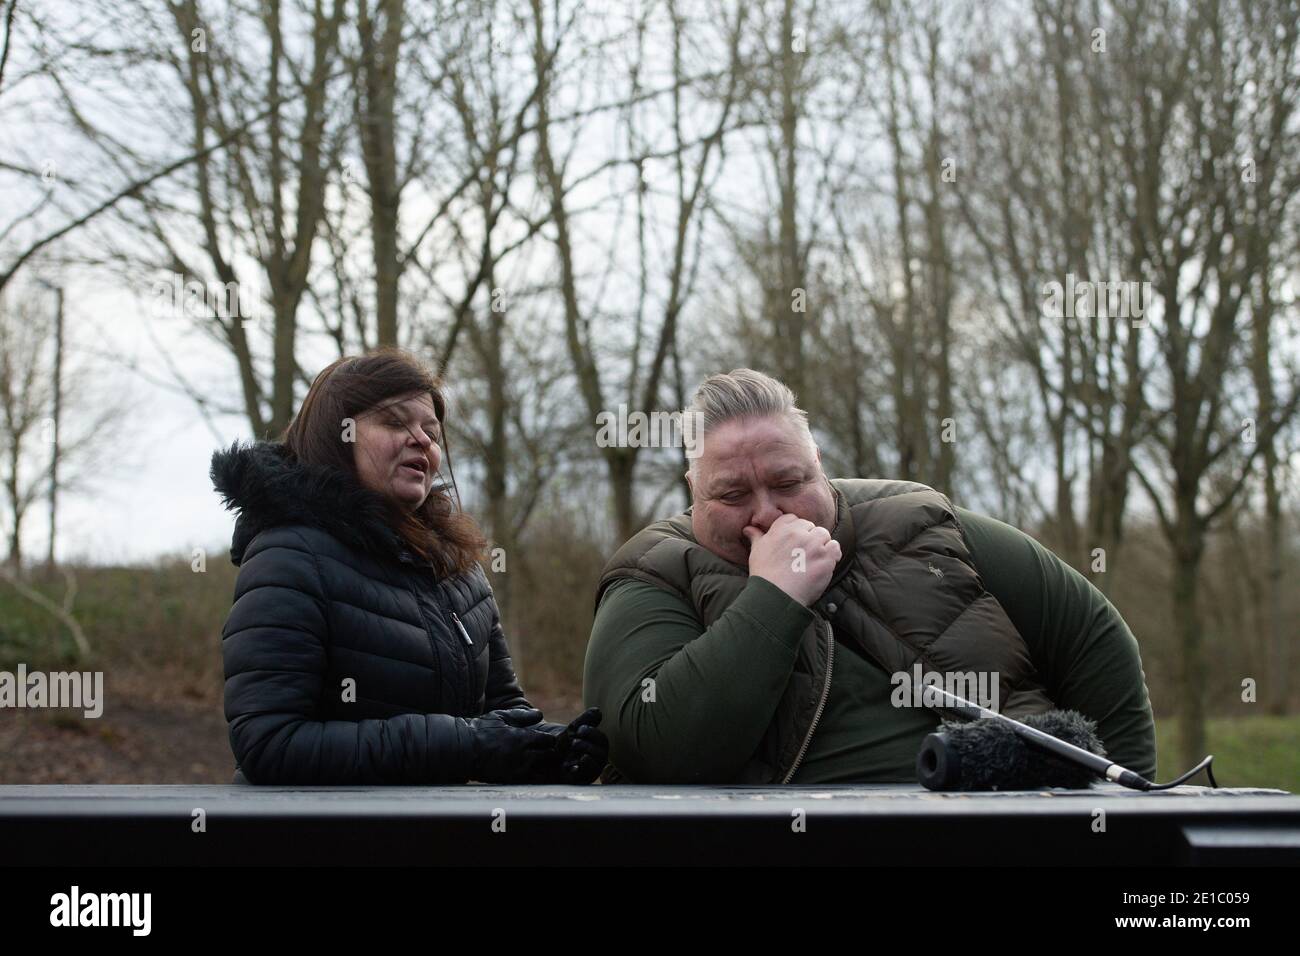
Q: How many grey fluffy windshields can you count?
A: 1